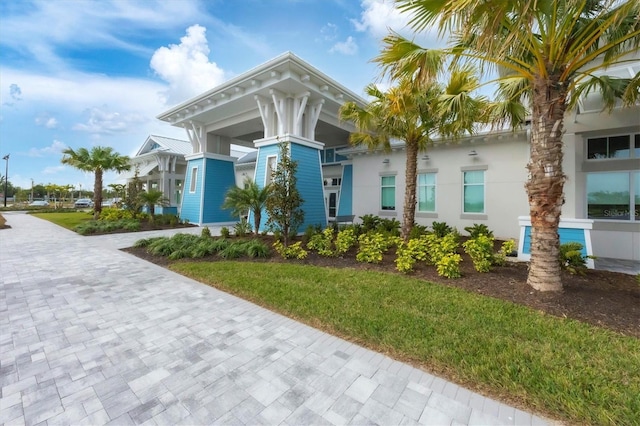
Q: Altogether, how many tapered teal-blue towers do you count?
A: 2